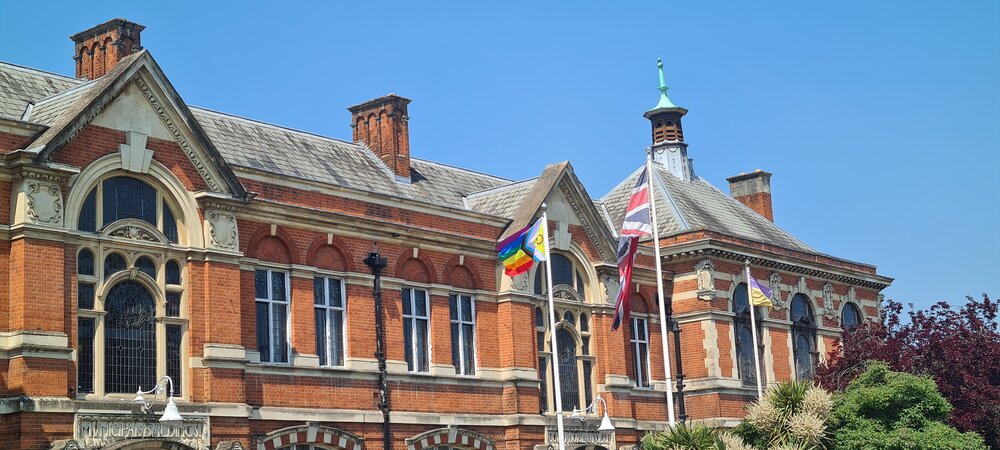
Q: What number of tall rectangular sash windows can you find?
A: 5